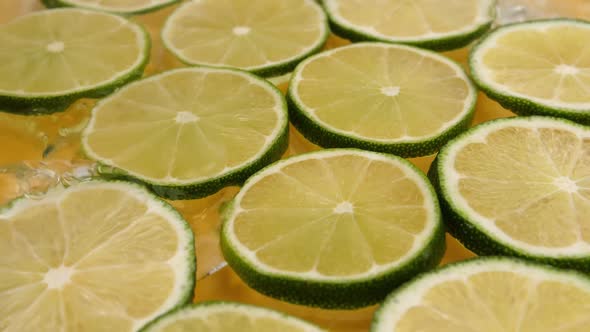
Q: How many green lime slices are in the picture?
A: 12